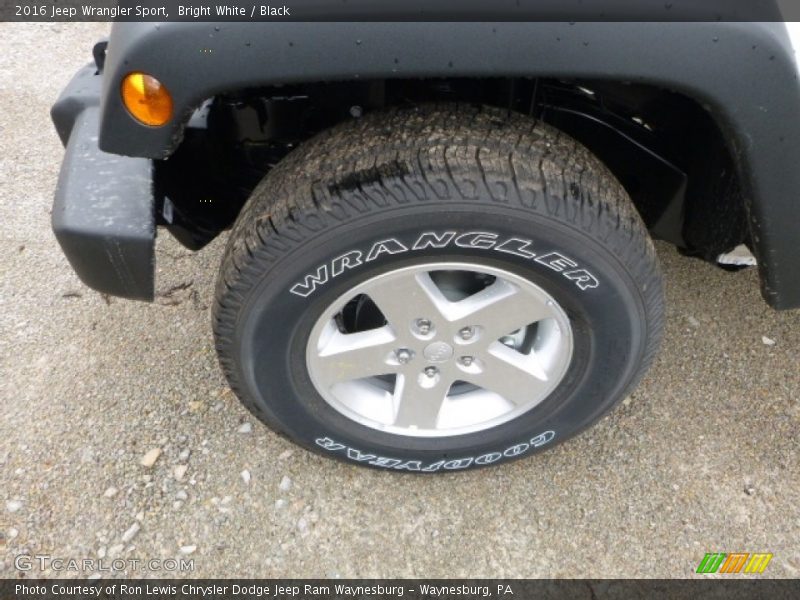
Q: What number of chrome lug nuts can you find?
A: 5